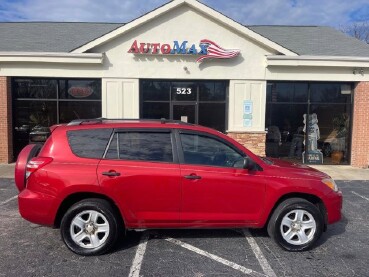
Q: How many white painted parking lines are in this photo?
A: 5